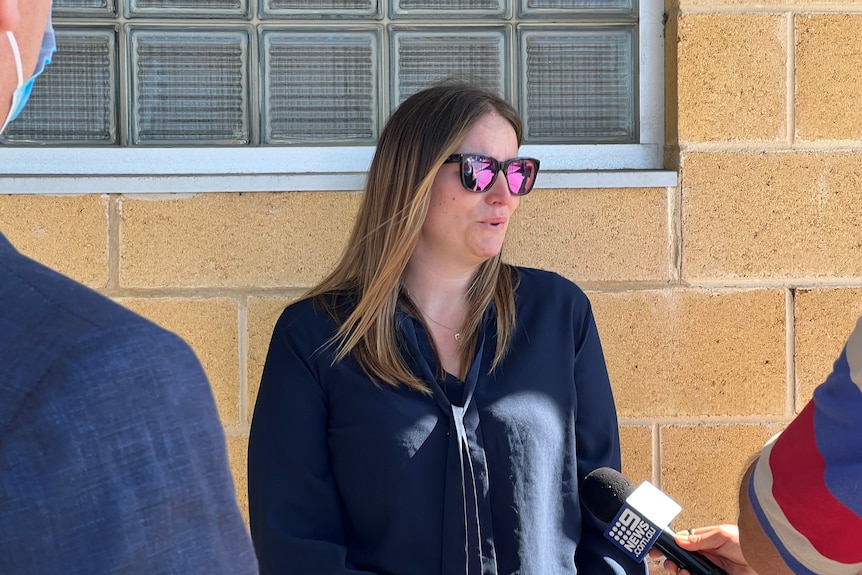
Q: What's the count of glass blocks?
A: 10